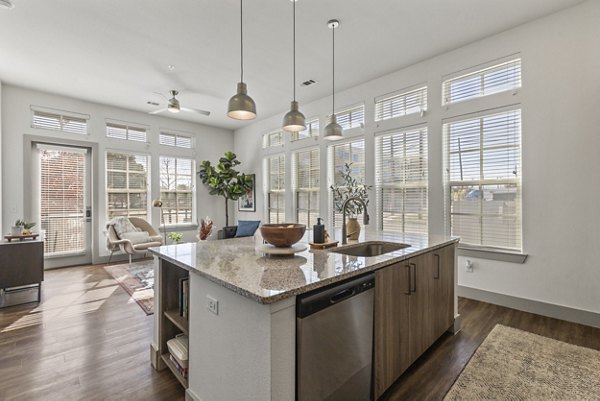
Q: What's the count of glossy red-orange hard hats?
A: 0